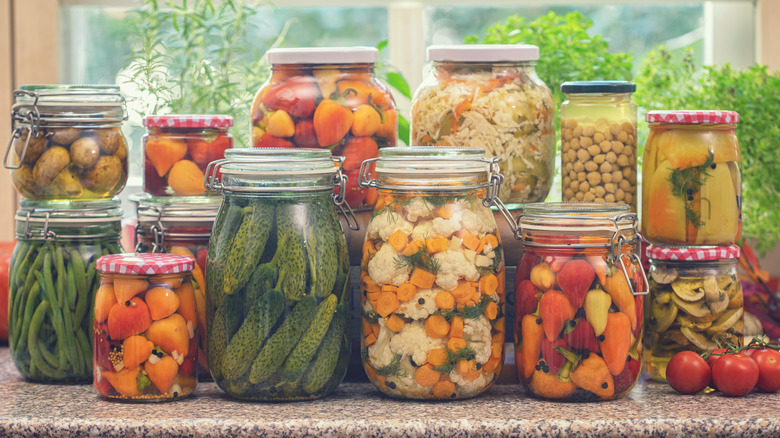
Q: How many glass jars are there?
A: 13